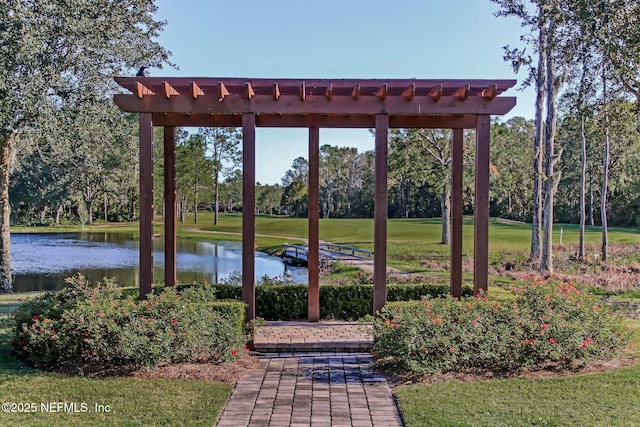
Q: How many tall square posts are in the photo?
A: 7